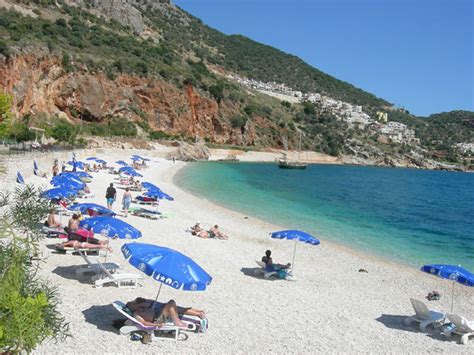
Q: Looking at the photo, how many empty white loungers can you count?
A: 4